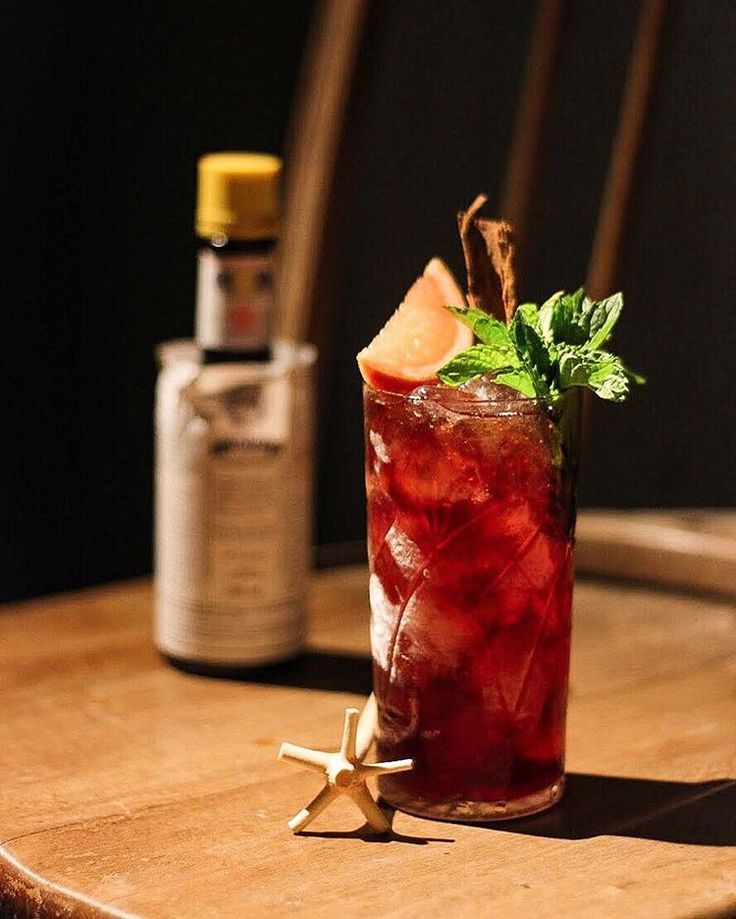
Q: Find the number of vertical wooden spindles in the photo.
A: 3